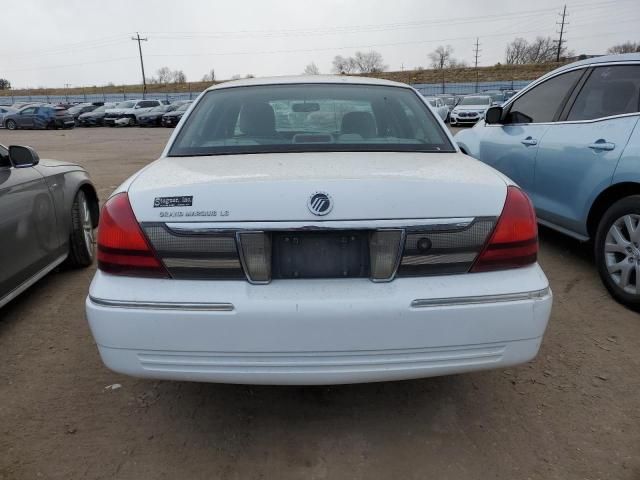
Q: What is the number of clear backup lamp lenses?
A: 2